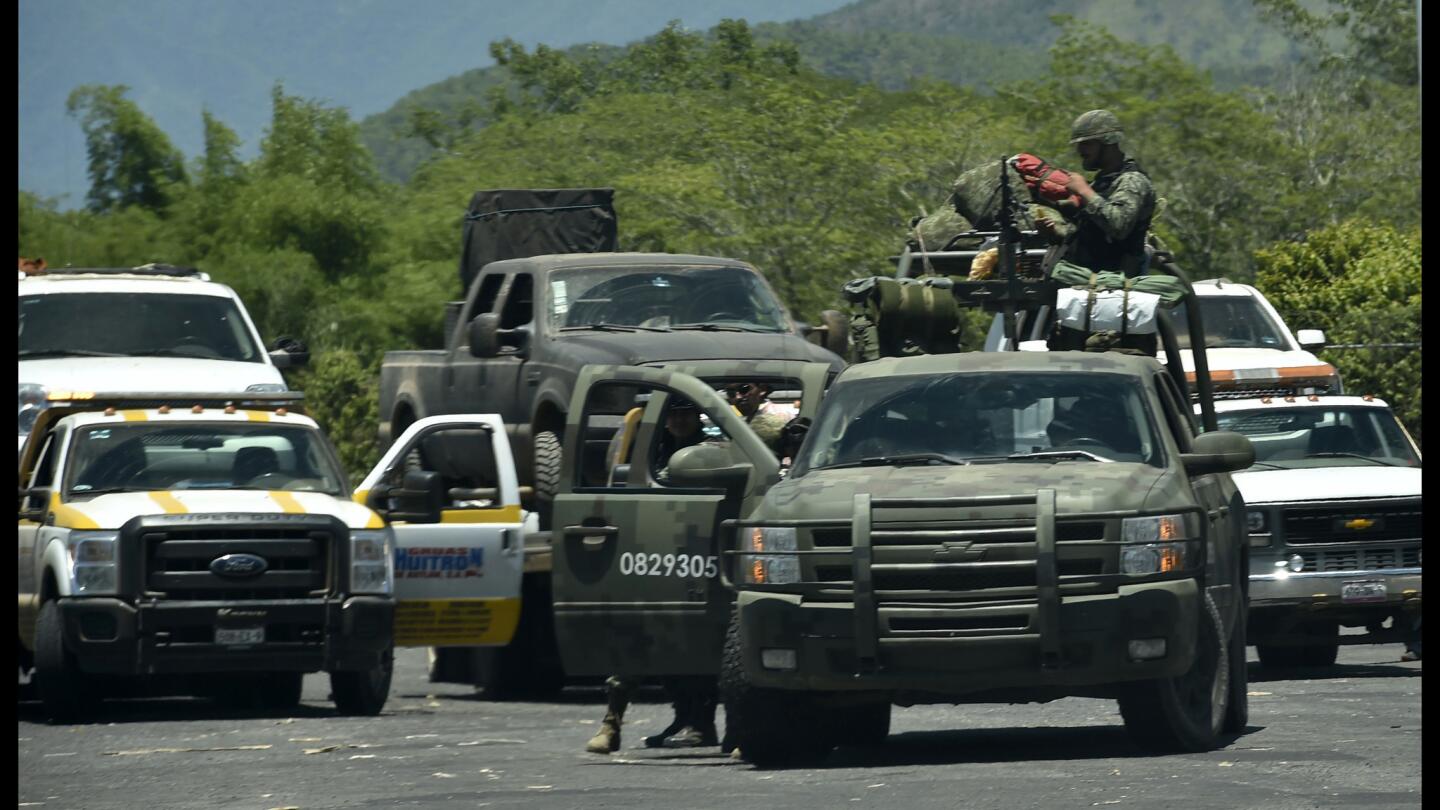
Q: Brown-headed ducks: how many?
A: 0